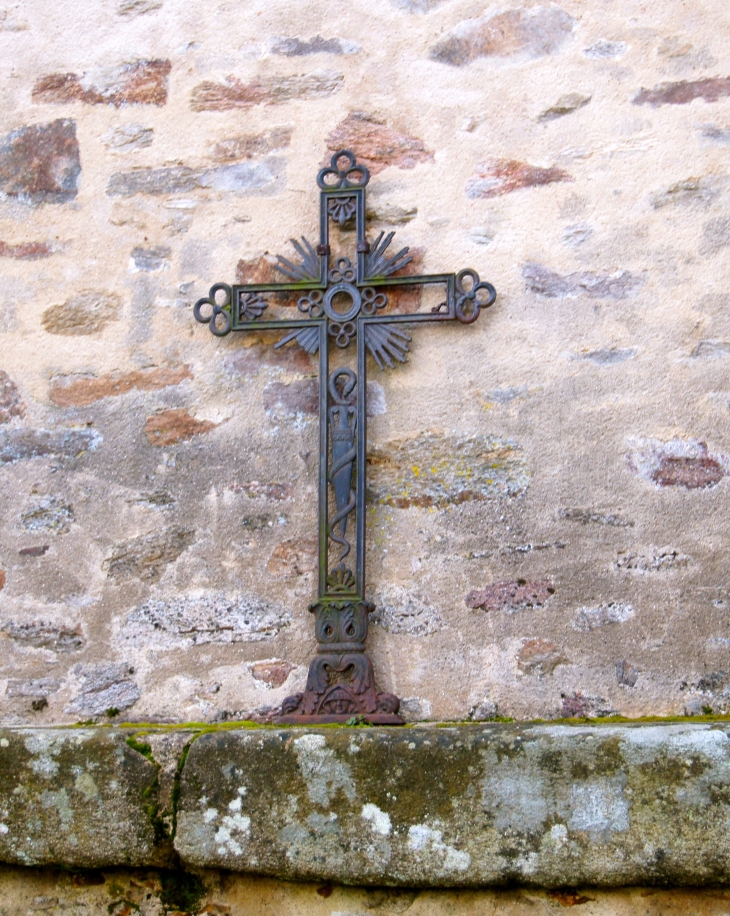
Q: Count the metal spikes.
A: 14